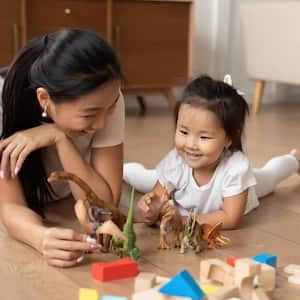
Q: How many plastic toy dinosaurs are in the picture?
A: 6